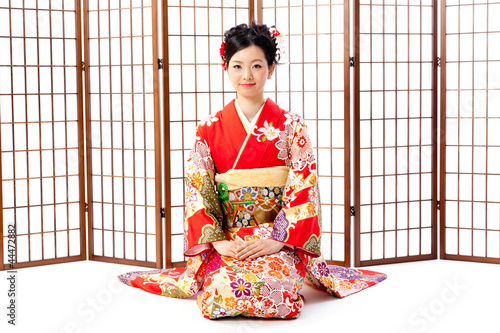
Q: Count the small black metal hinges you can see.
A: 8